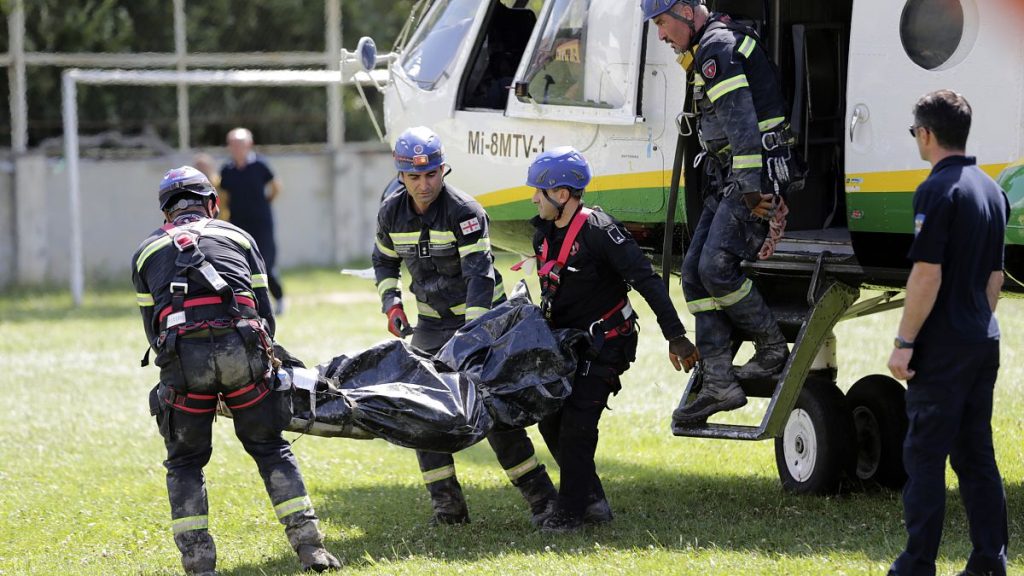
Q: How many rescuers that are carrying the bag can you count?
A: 3